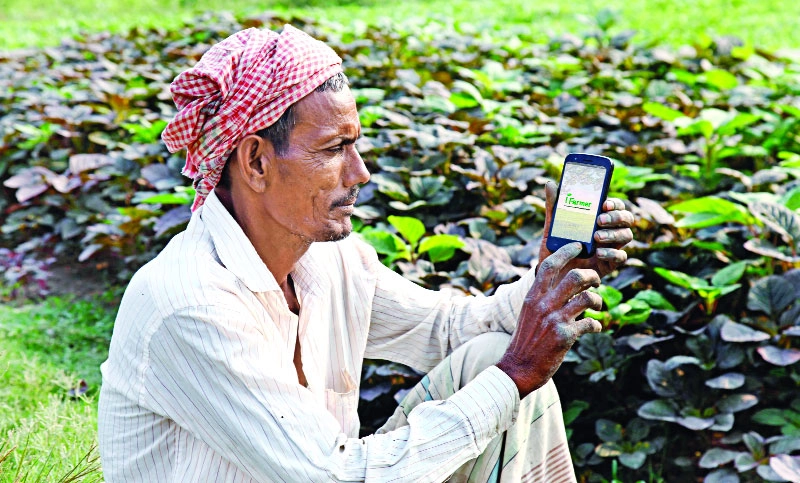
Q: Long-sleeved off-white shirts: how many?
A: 1